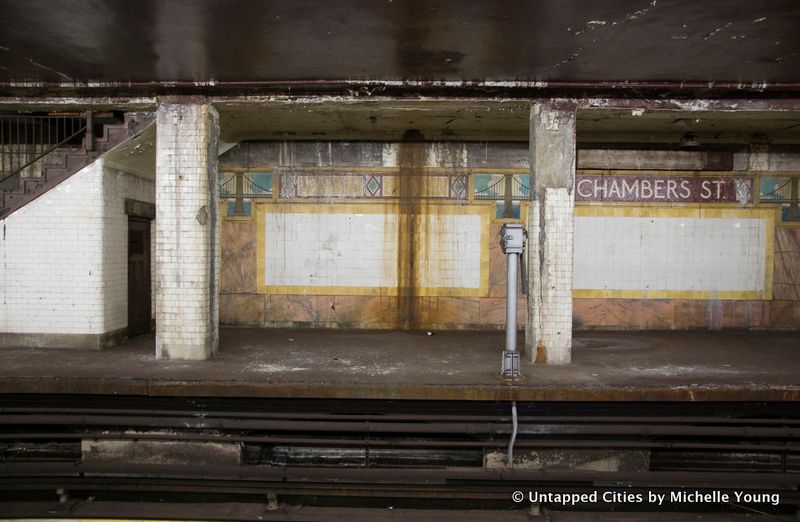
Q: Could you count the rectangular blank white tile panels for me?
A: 2